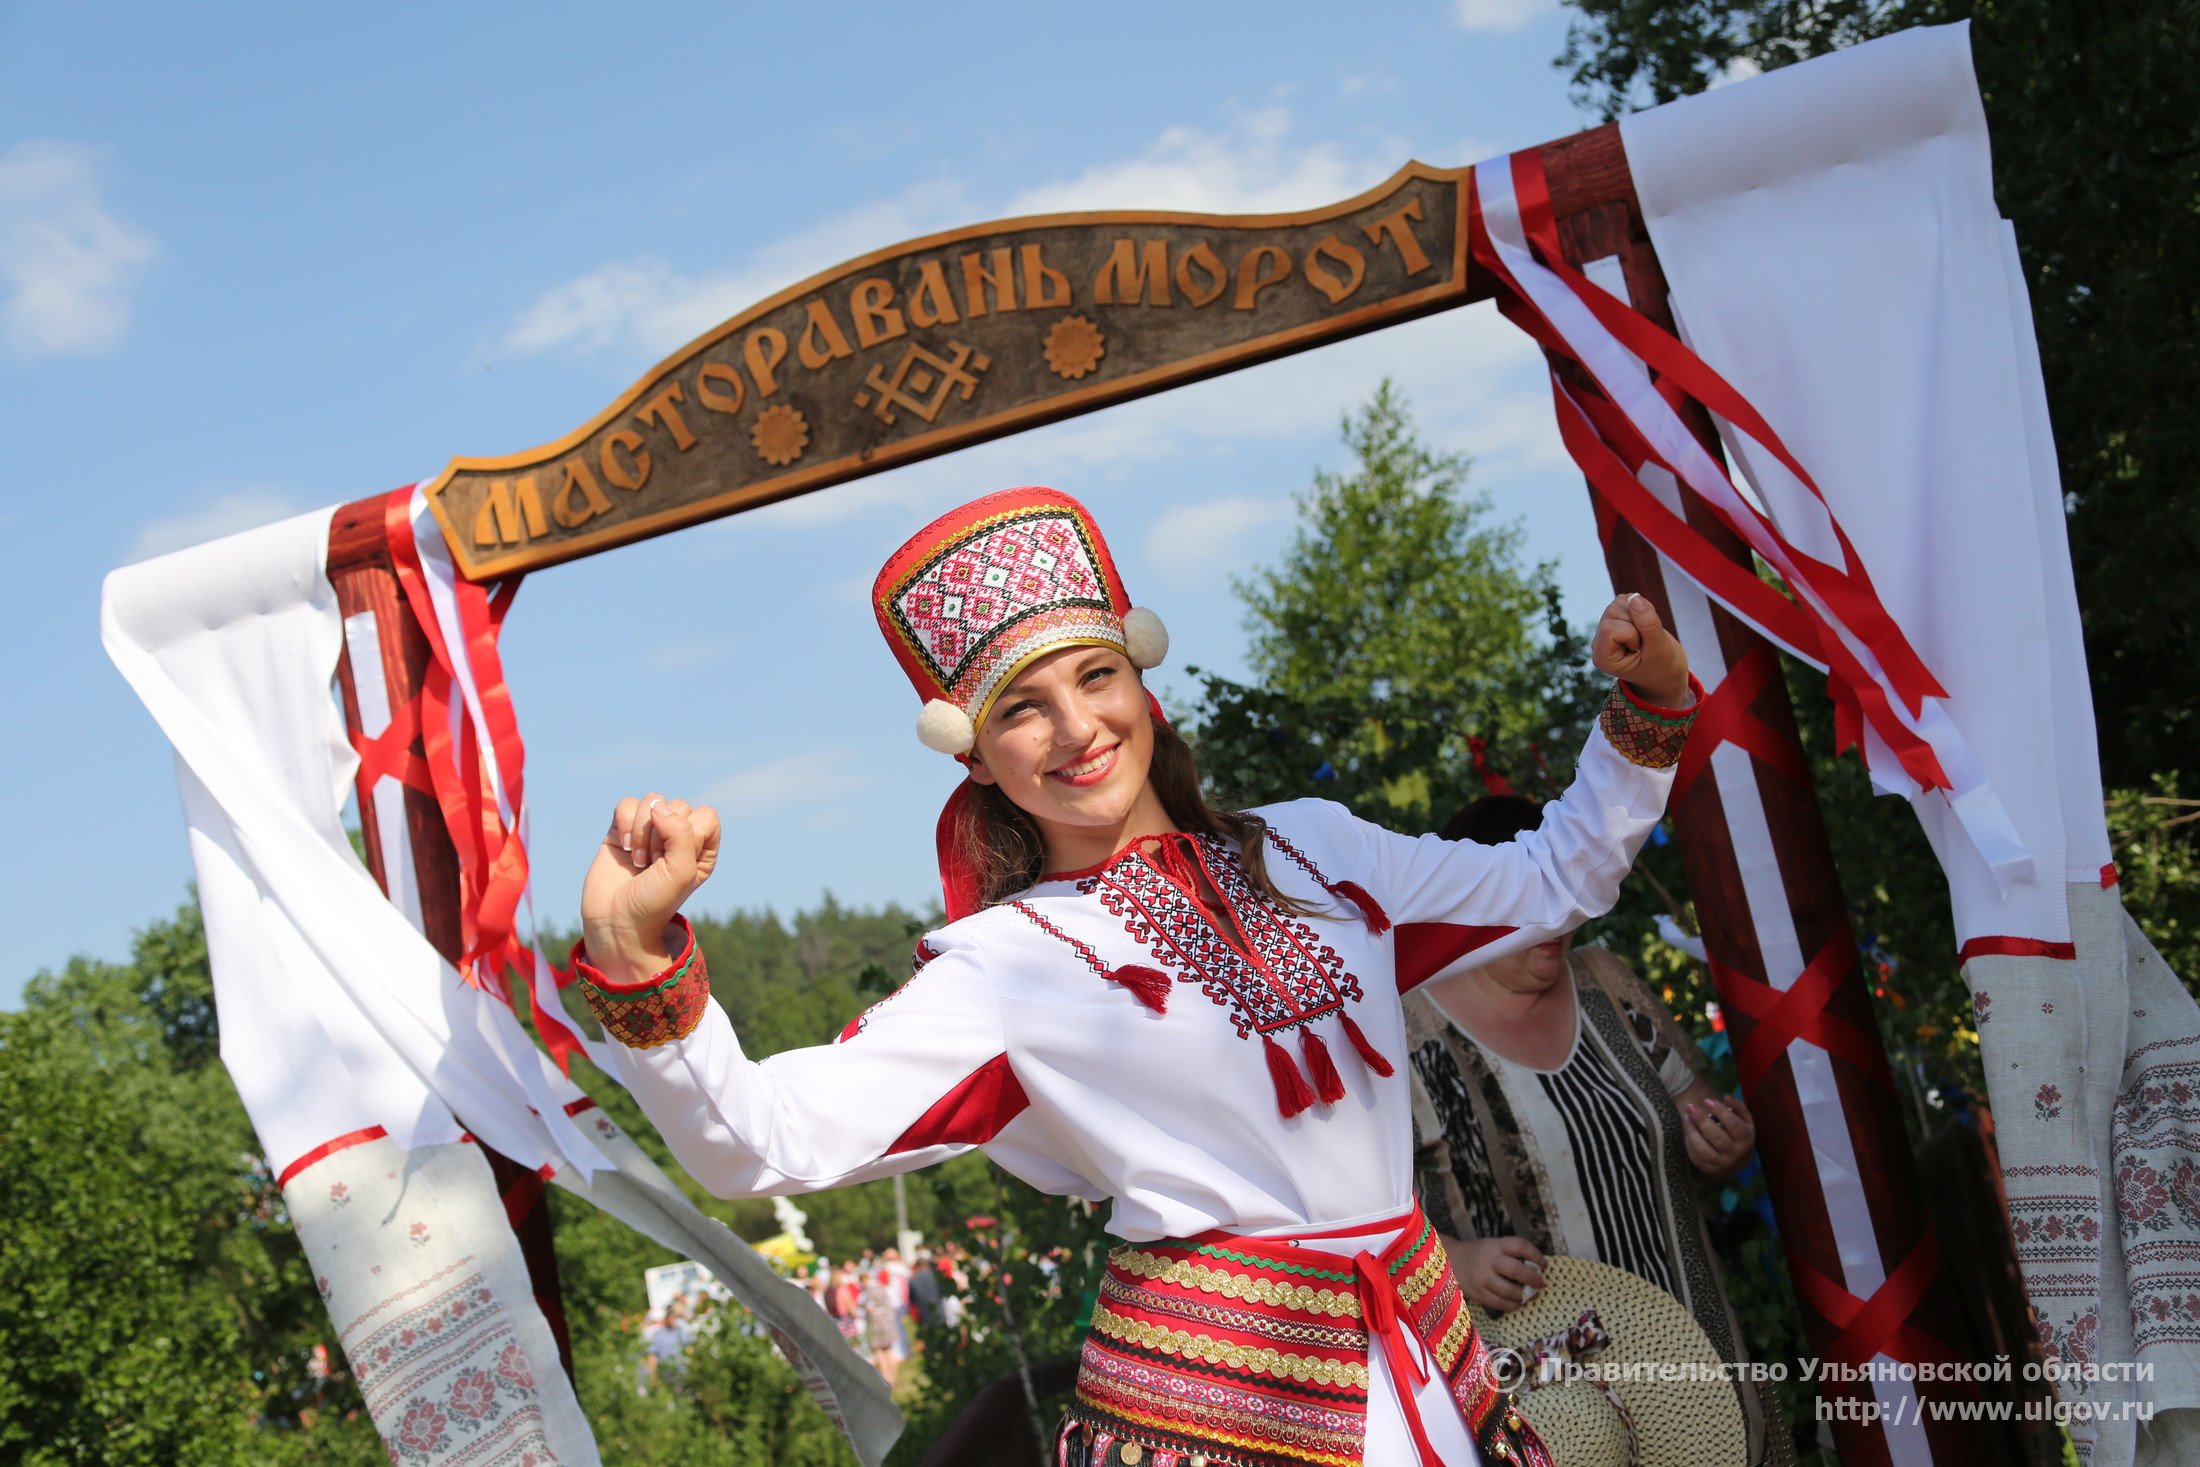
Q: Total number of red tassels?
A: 5